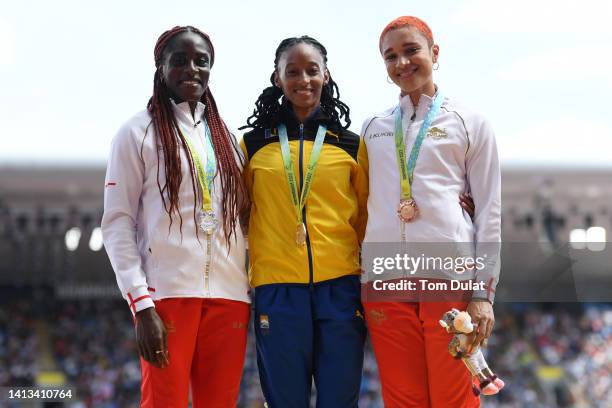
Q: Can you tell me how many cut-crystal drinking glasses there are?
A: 0